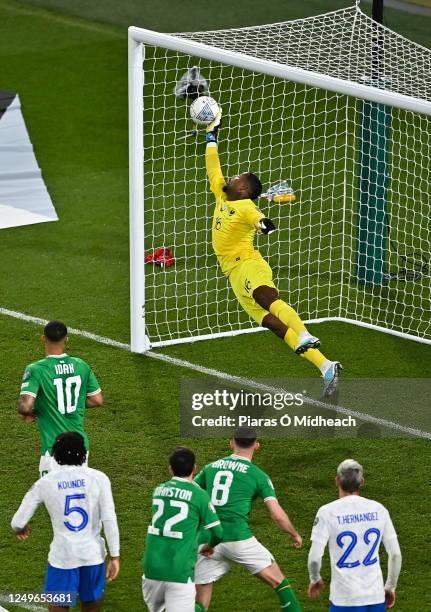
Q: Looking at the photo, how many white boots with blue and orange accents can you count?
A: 2